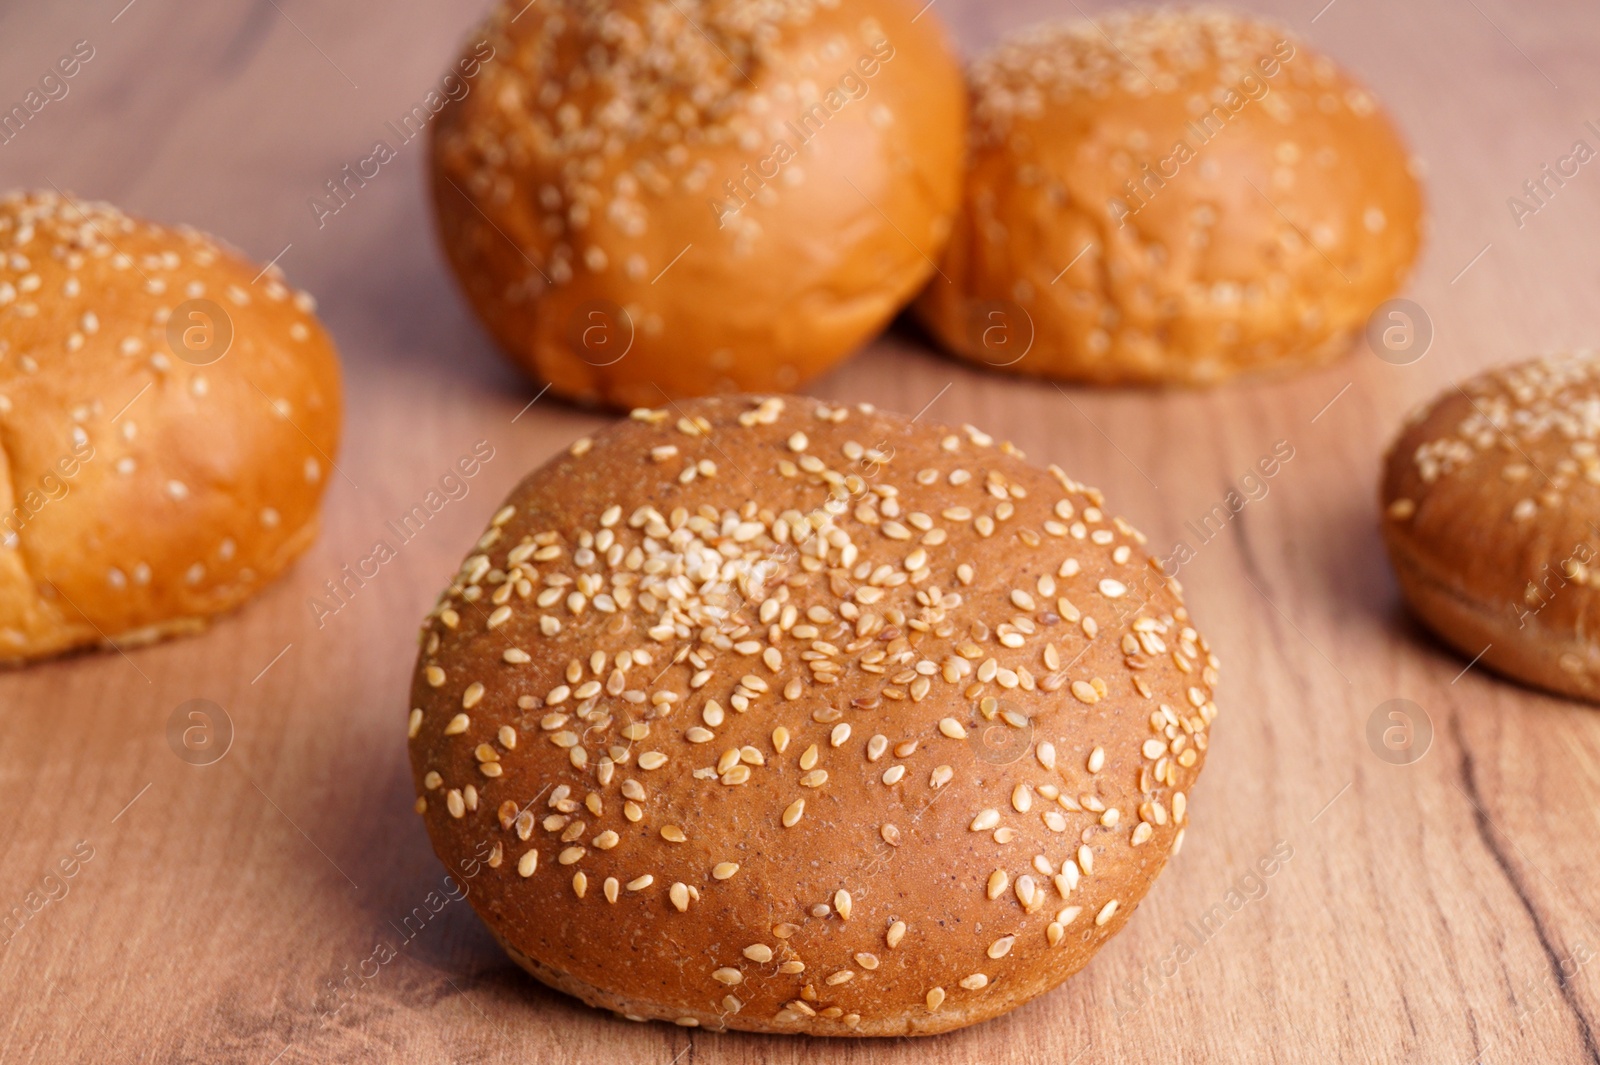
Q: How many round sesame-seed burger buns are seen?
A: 5